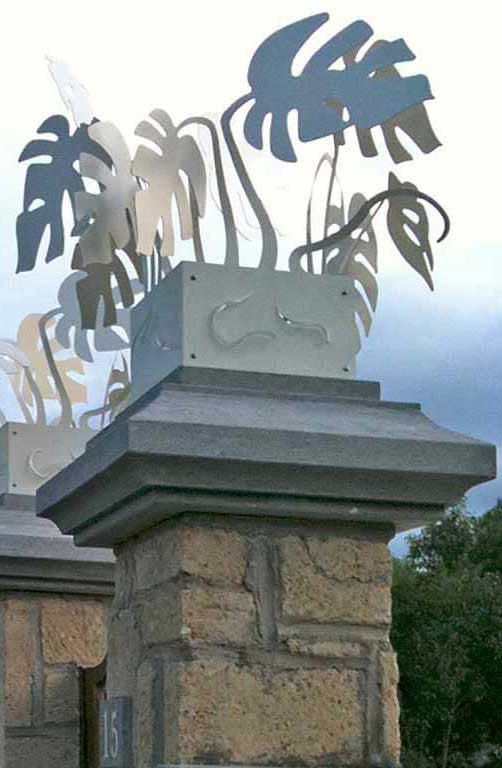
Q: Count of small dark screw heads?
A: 6